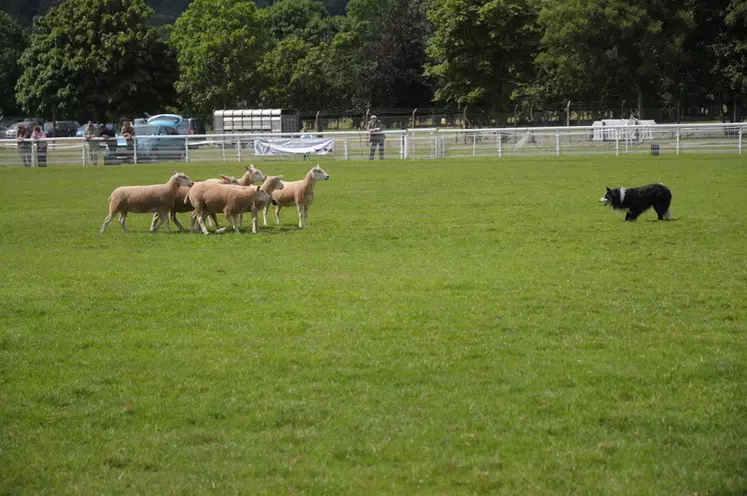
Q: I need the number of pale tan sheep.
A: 6